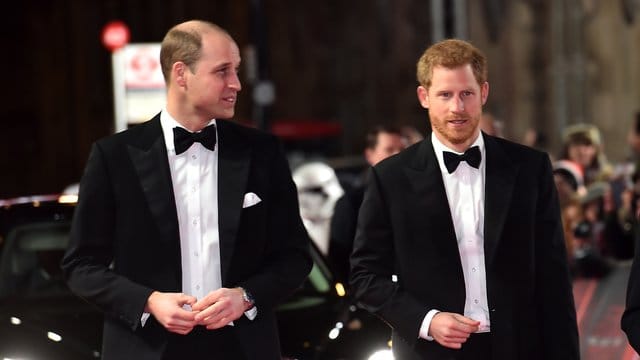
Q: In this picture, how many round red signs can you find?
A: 1